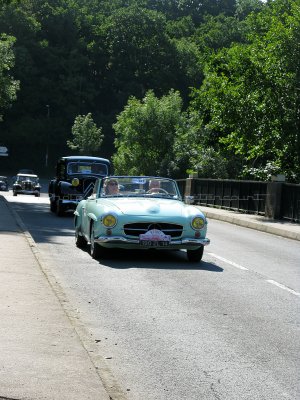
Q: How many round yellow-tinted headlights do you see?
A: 3